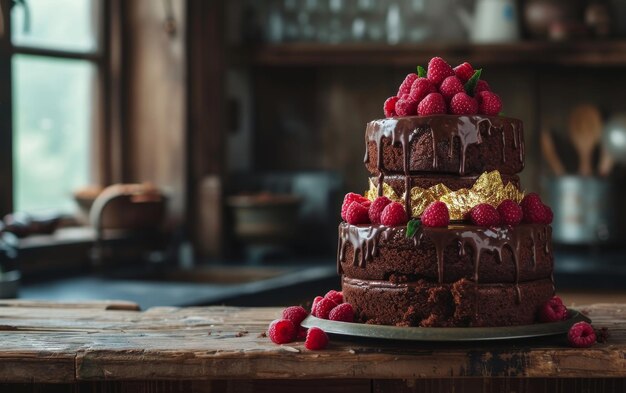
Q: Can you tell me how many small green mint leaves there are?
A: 3